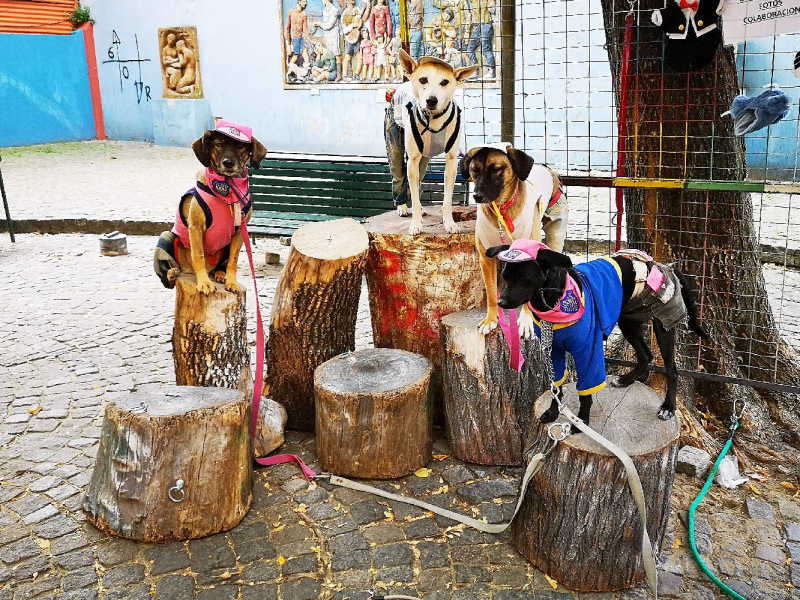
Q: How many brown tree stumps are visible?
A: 7